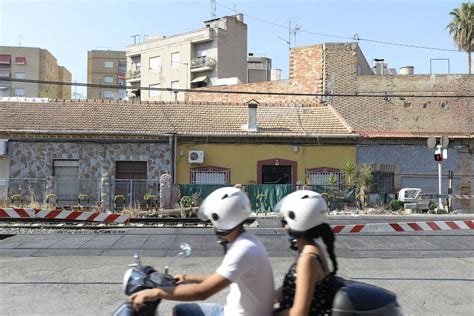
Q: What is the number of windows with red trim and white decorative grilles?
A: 2